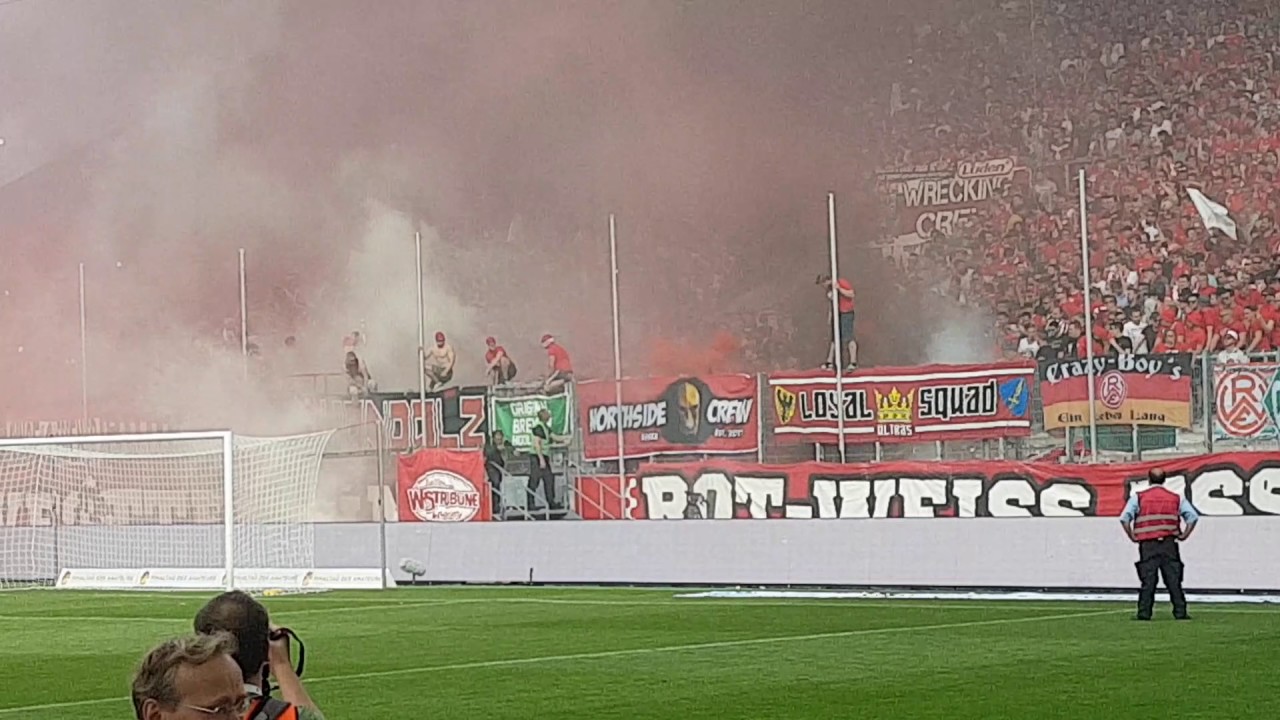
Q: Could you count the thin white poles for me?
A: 6